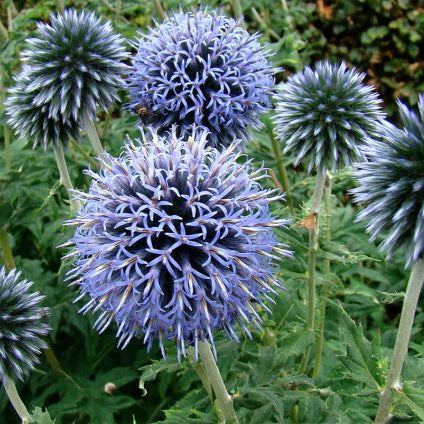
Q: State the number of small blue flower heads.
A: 5